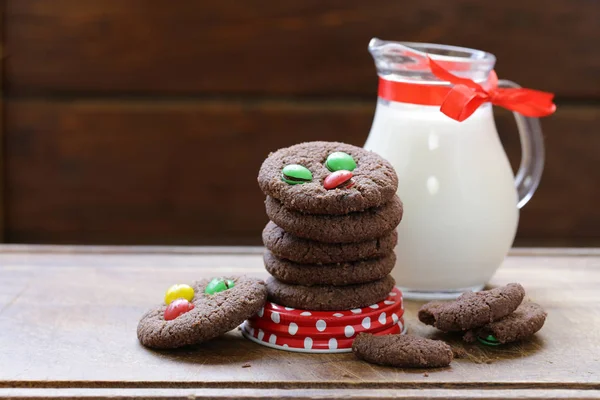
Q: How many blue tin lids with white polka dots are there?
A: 0